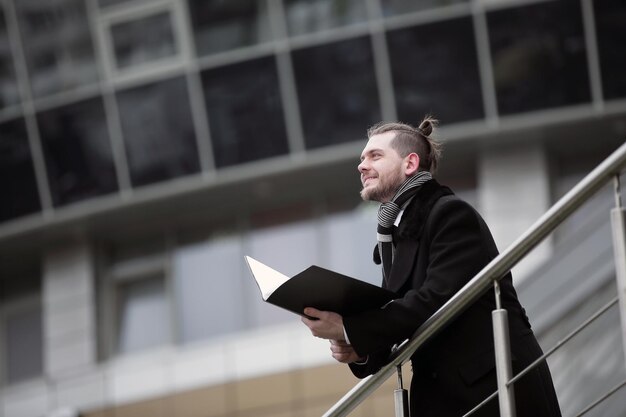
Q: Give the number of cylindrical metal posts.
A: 3